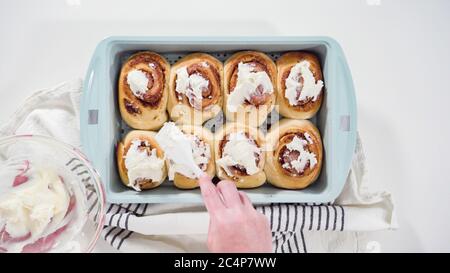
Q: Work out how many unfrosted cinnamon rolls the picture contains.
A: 0